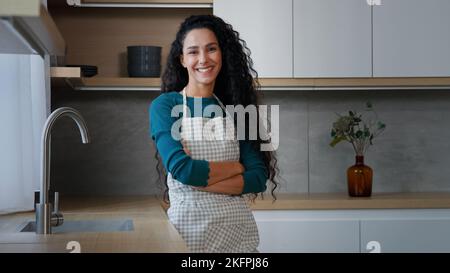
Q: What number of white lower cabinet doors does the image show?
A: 2